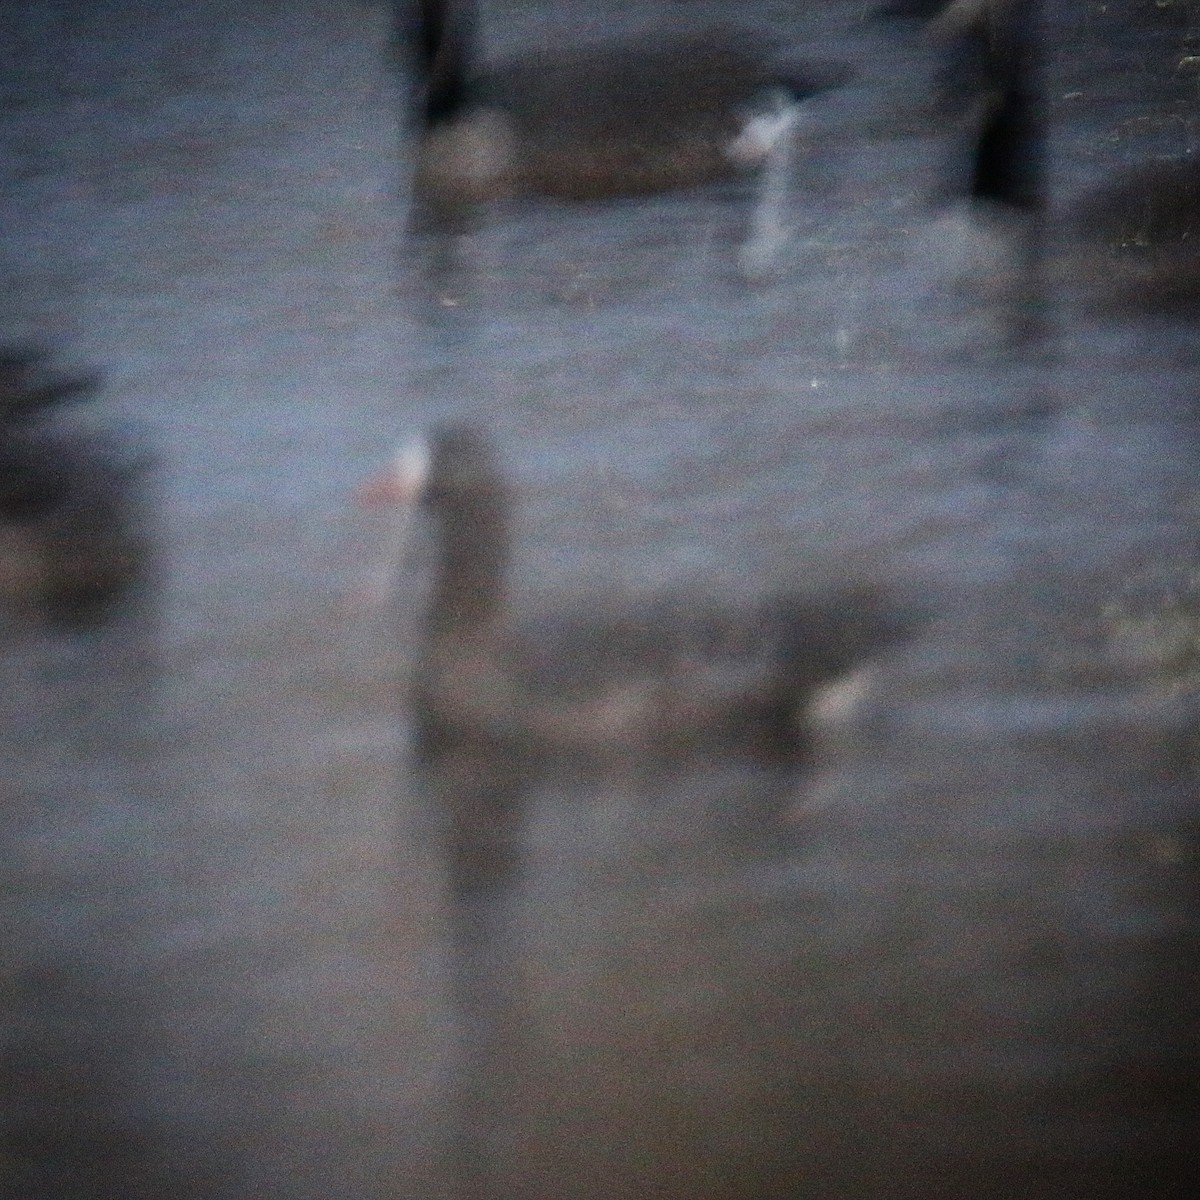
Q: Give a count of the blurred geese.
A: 4